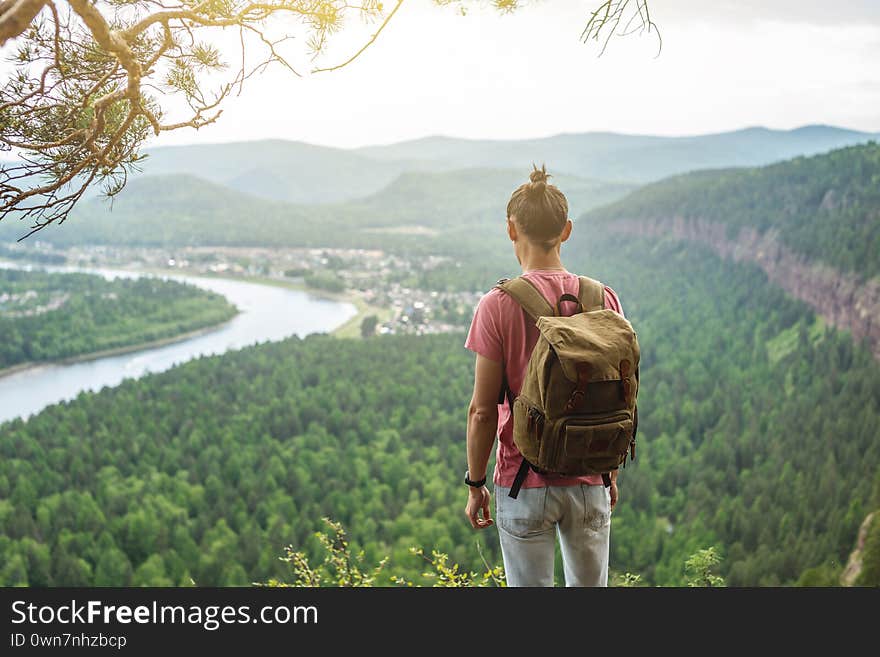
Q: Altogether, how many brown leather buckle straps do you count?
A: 2